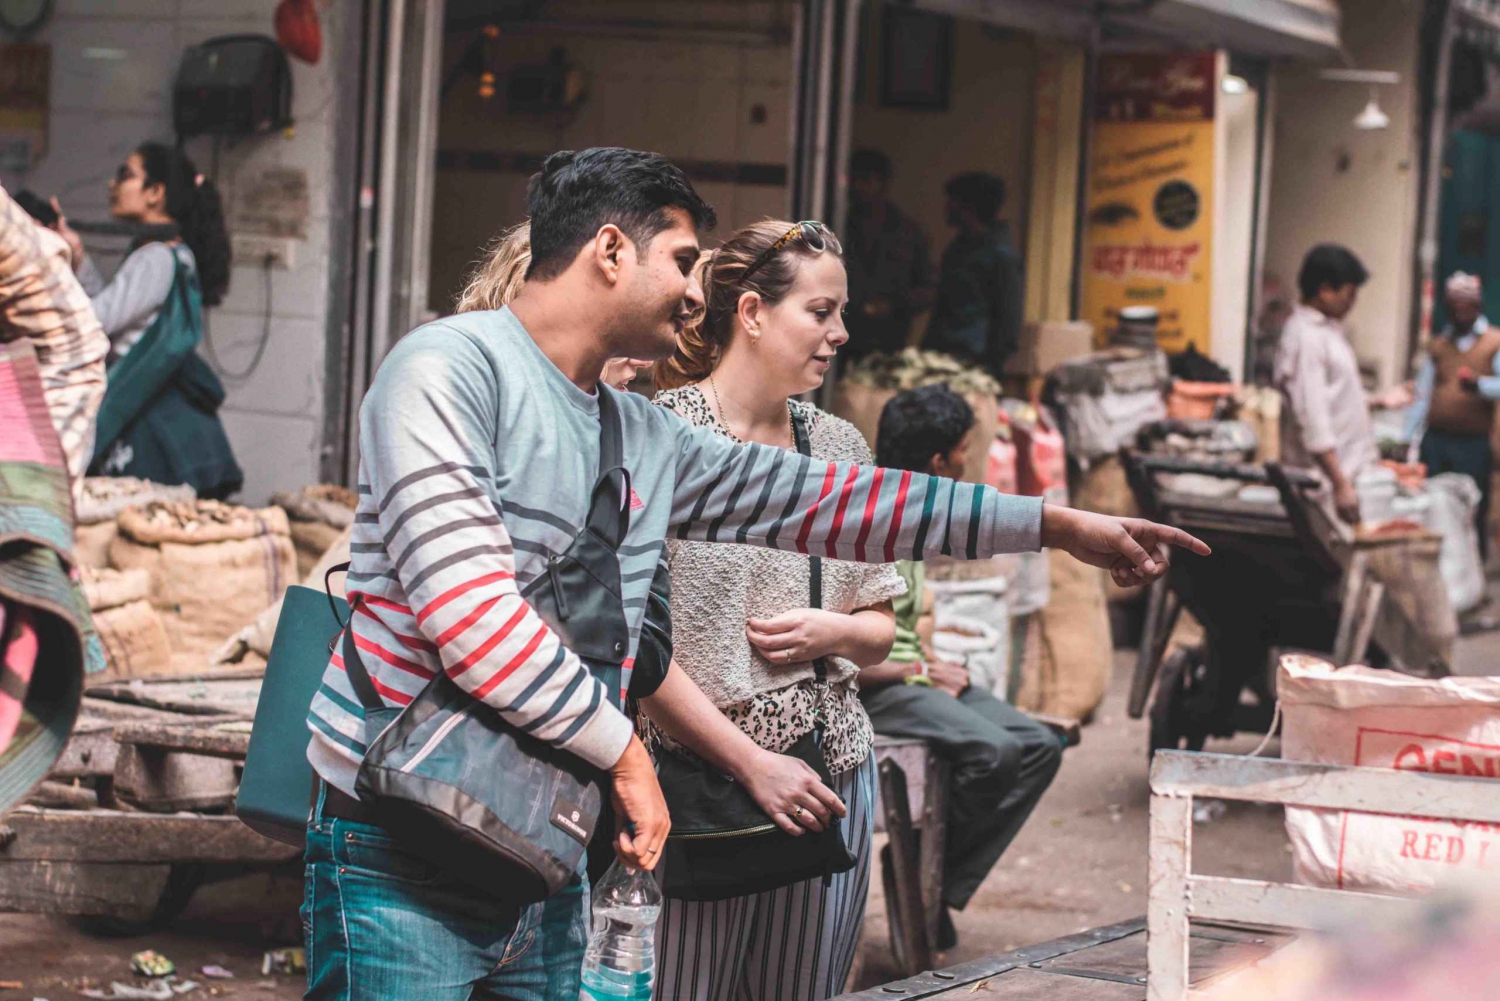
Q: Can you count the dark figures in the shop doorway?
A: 2